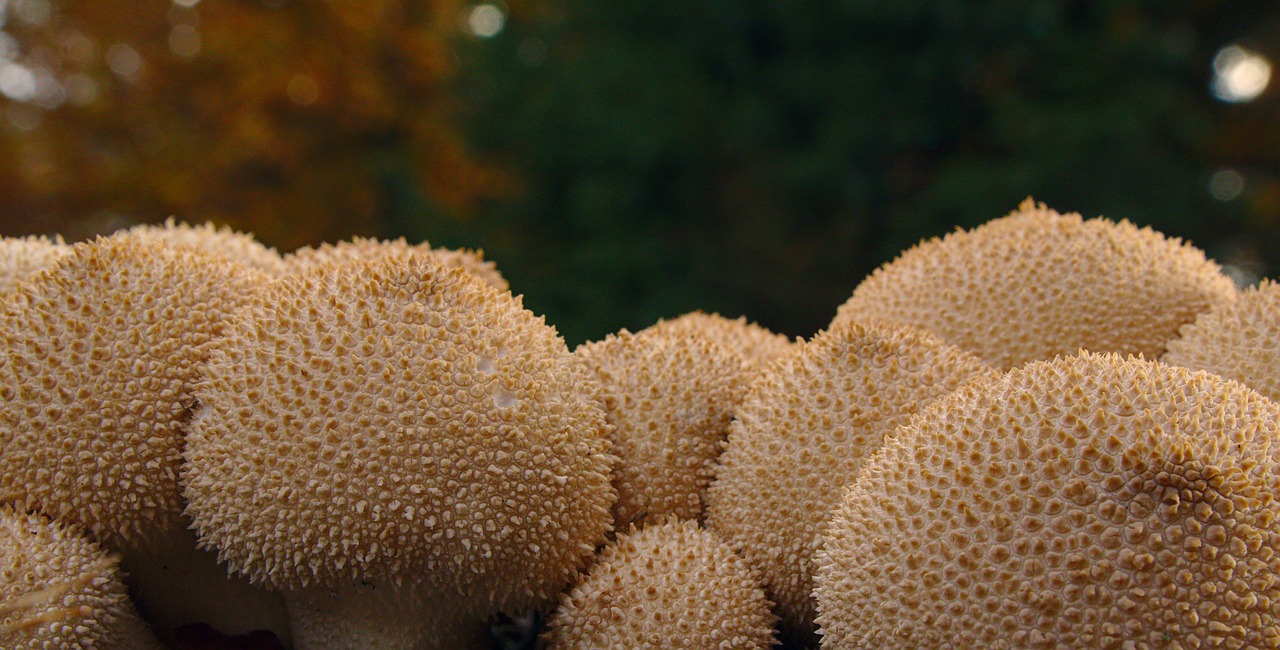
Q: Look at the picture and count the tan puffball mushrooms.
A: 13